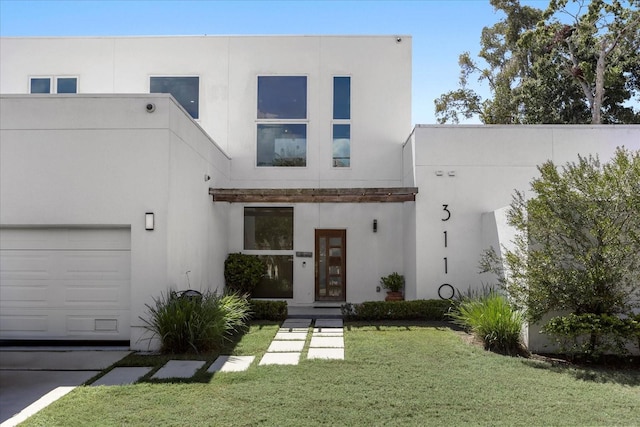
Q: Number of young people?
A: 0